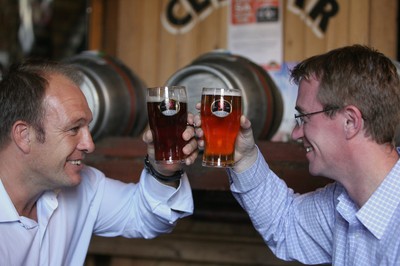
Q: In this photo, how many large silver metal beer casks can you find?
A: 2